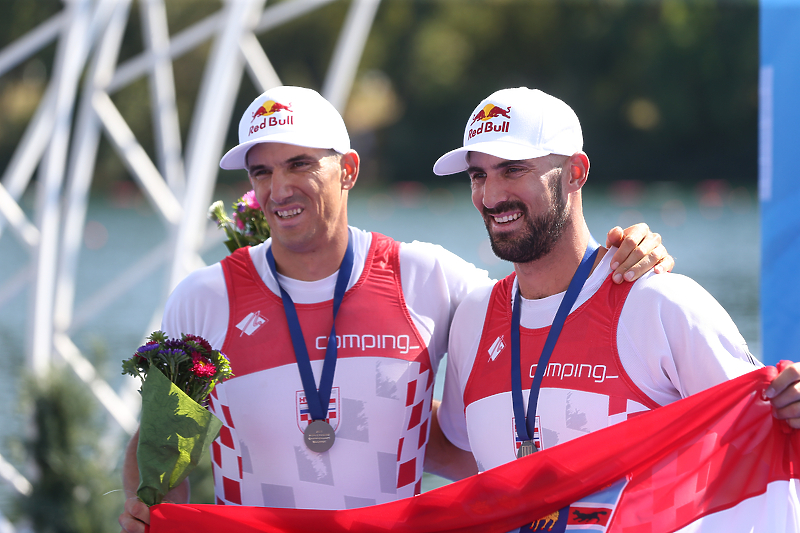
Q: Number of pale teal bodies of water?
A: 1